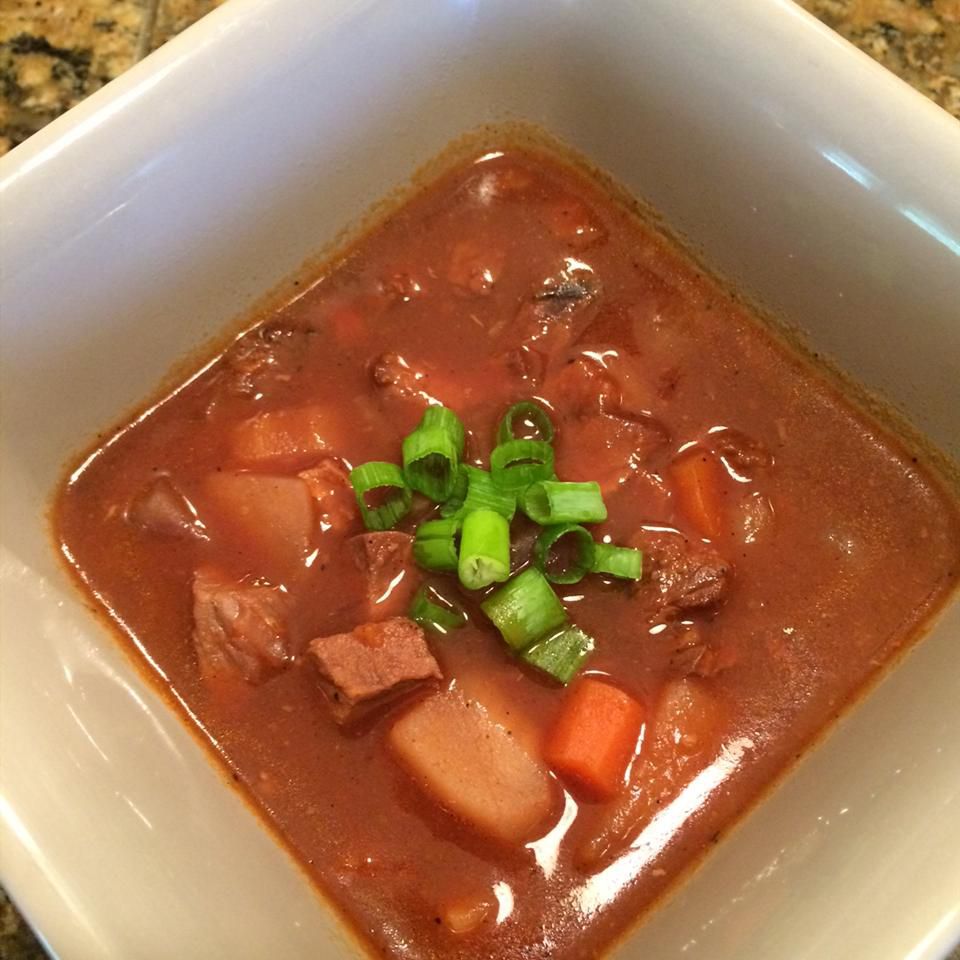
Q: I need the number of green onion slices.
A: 13